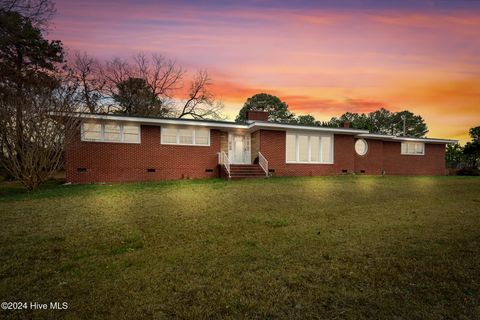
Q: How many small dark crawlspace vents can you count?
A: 6